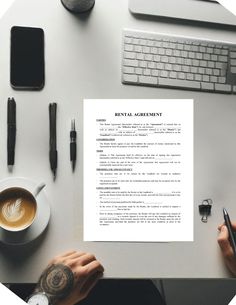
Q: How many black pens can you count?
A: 4